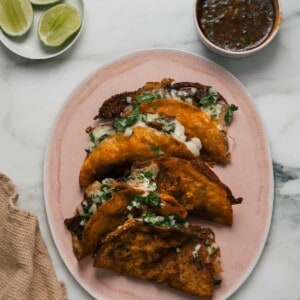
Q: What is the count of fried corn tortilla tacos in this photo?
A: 5